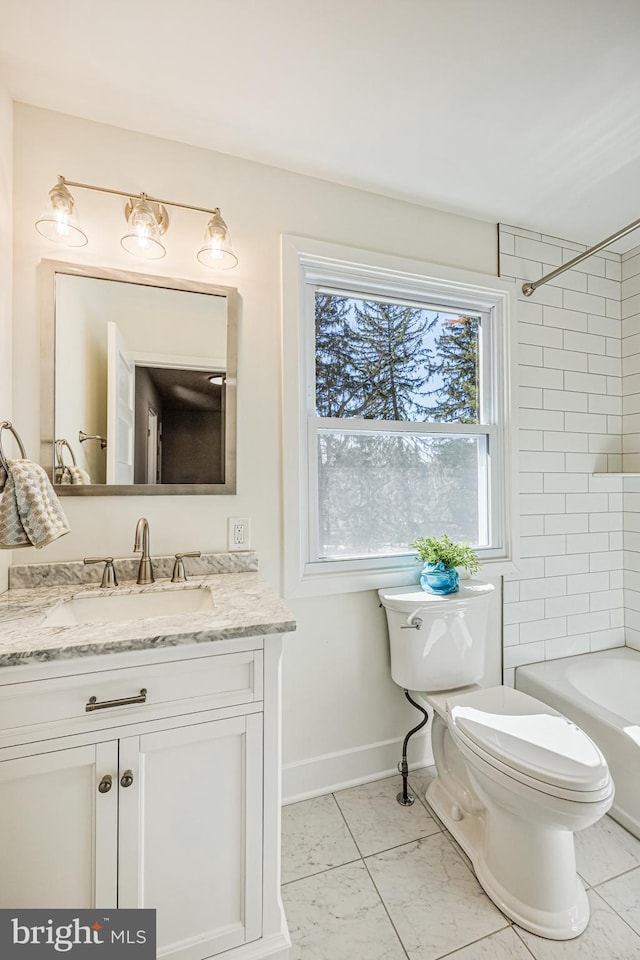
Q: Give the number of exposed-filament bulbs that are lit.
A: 3